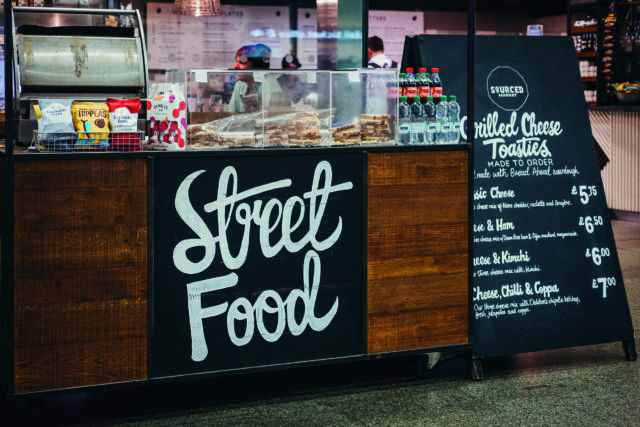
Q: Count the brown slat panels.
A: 2